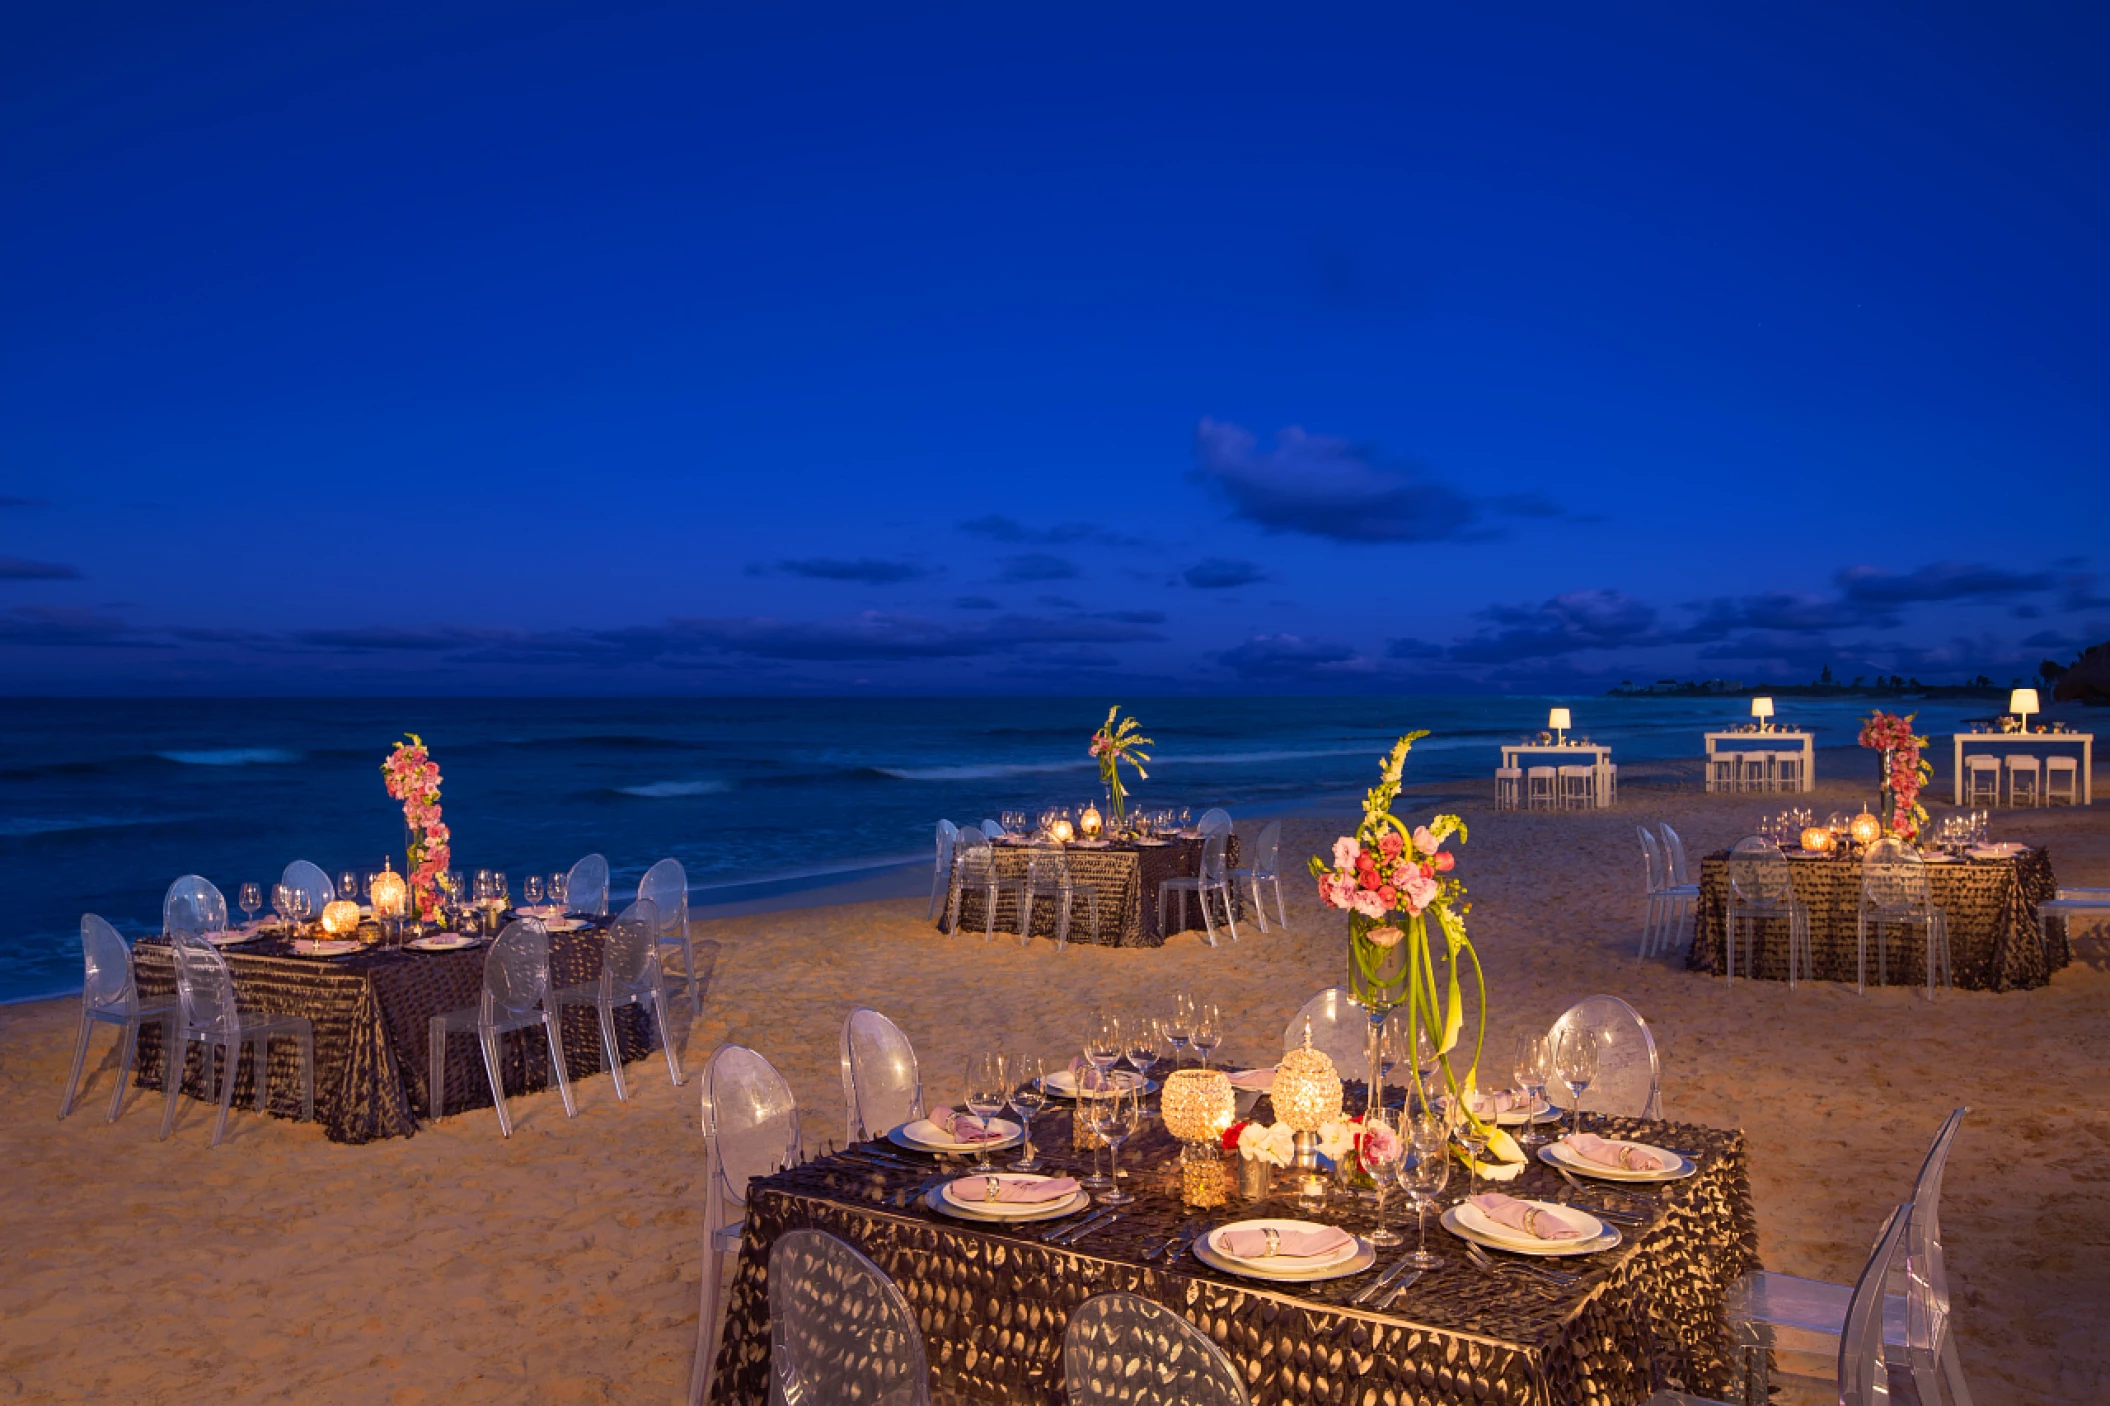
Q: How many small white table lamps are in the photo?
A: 3